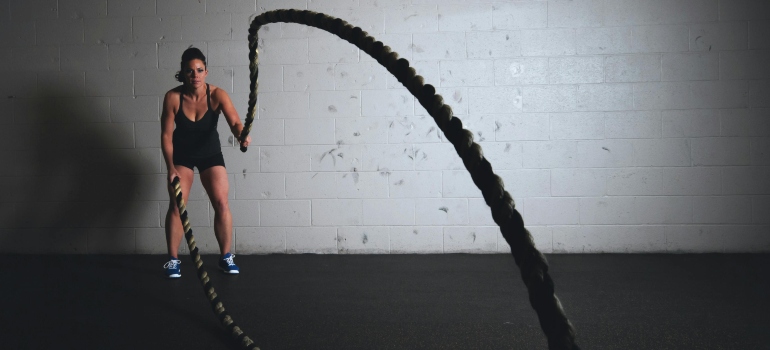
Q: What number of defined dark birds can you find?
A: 0